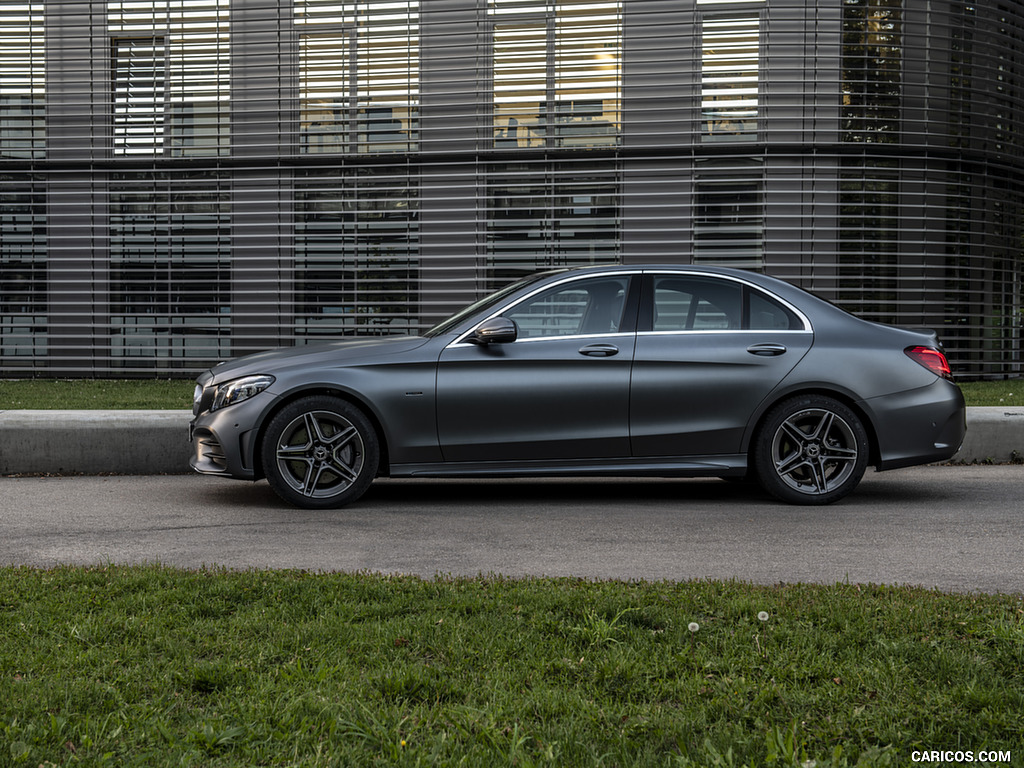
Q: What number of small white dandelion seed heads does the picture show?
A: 2